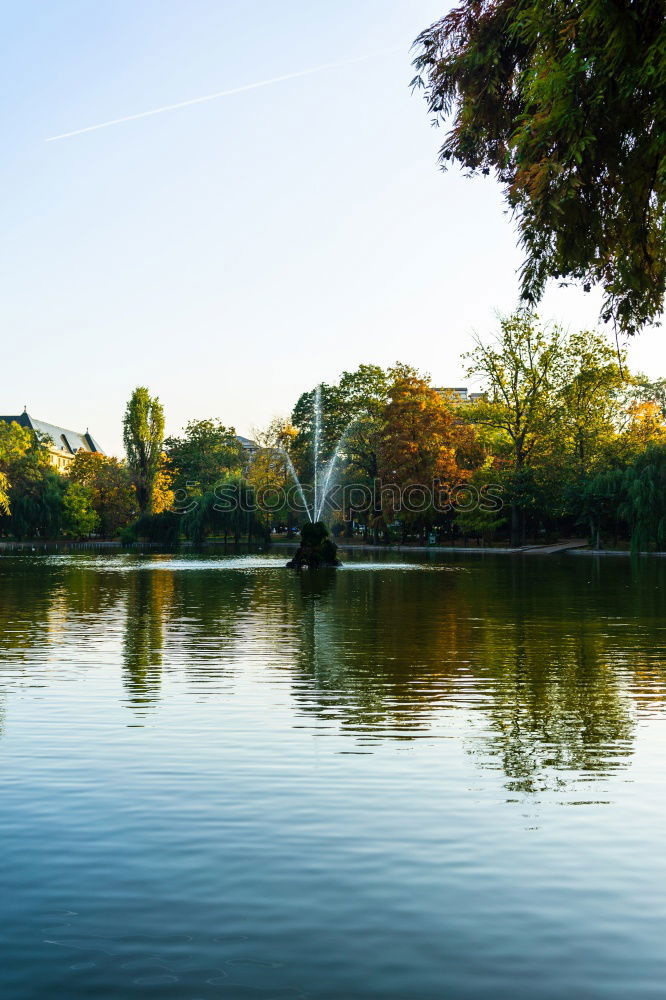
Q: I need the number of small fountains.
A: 1